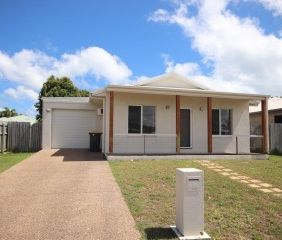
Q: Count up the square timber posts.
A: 4